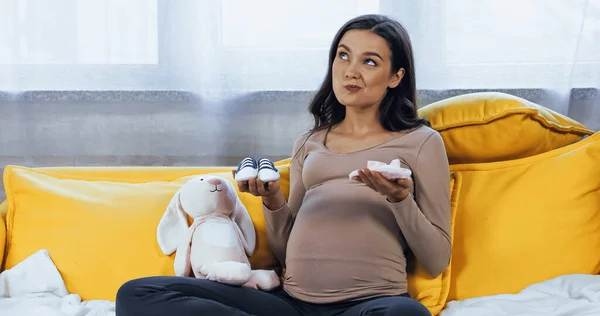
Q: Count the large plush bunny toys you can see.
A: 1